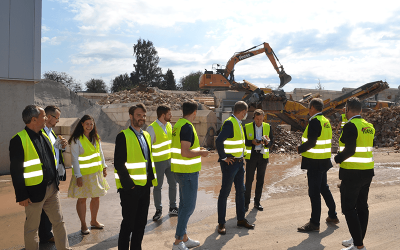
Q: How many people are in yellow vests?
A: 11